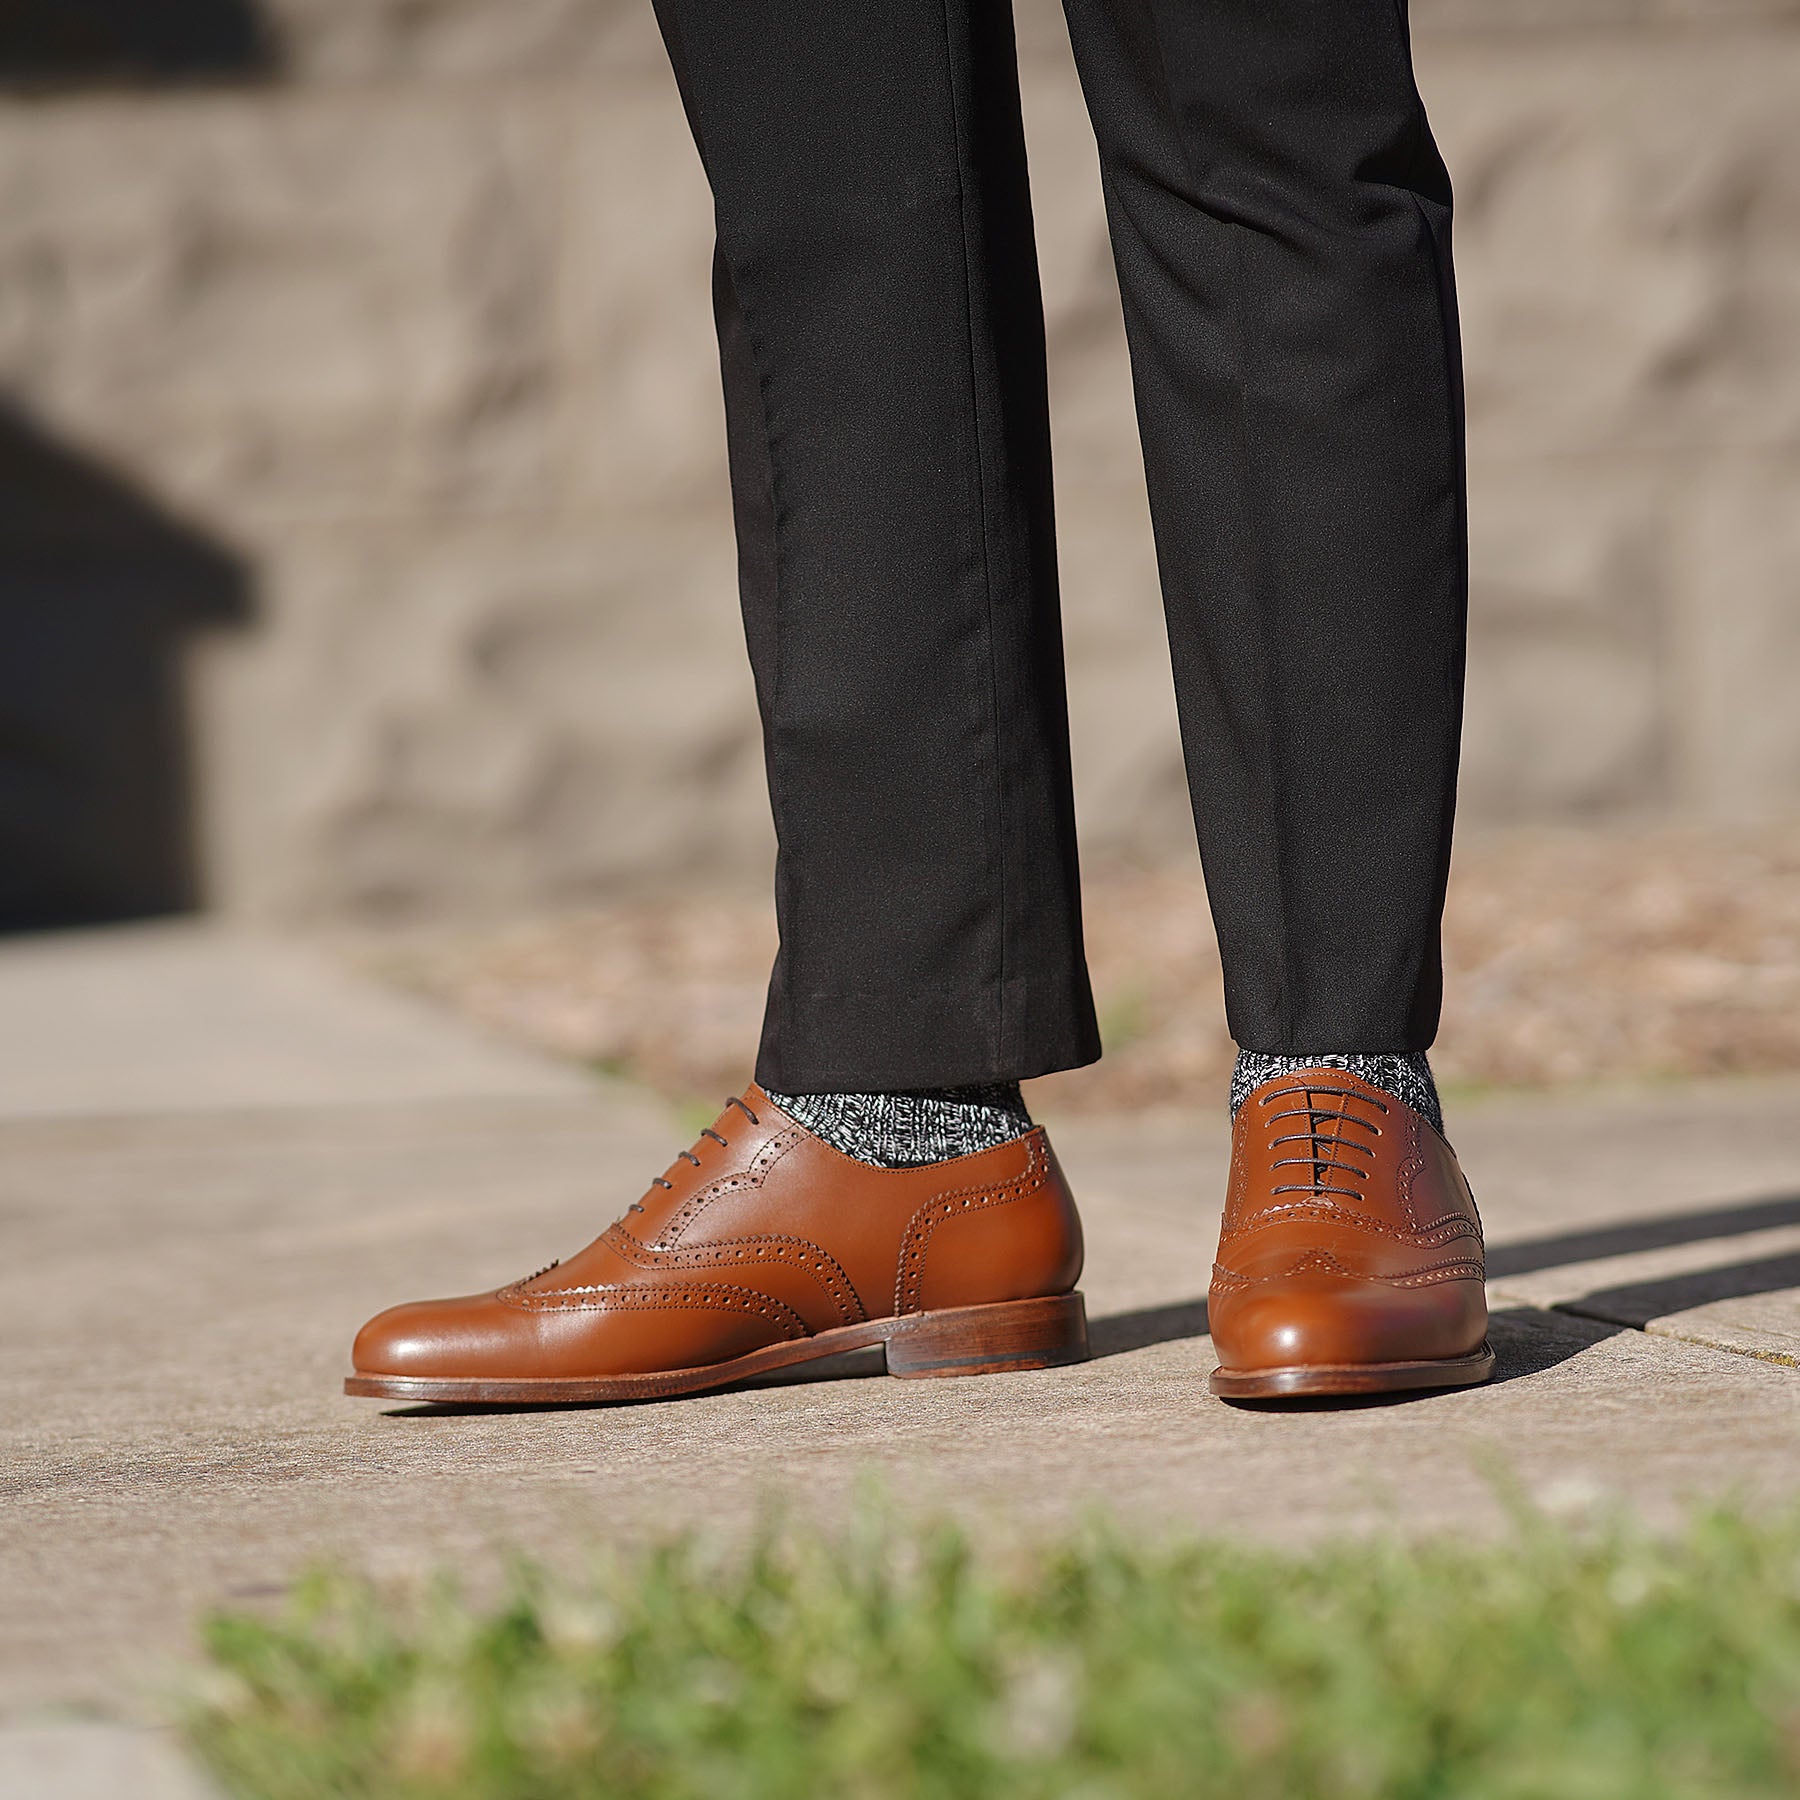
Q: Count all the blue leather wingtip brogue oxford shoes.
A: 0